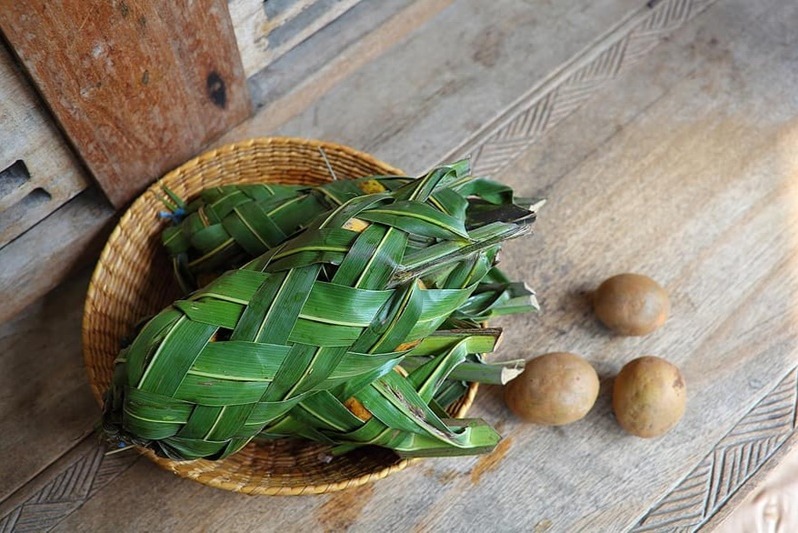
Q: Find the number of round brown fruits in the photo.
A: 3